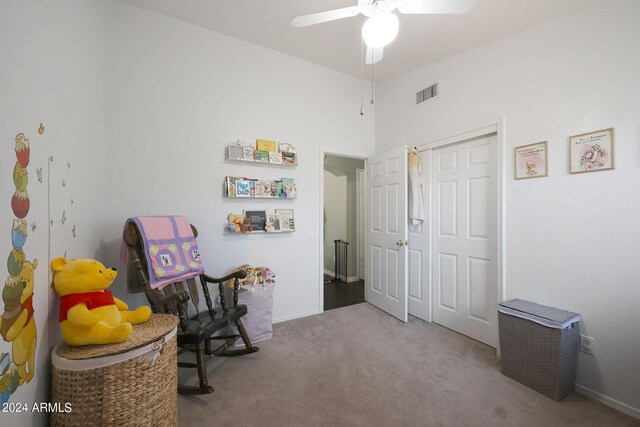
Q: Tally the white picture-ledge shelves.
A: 3